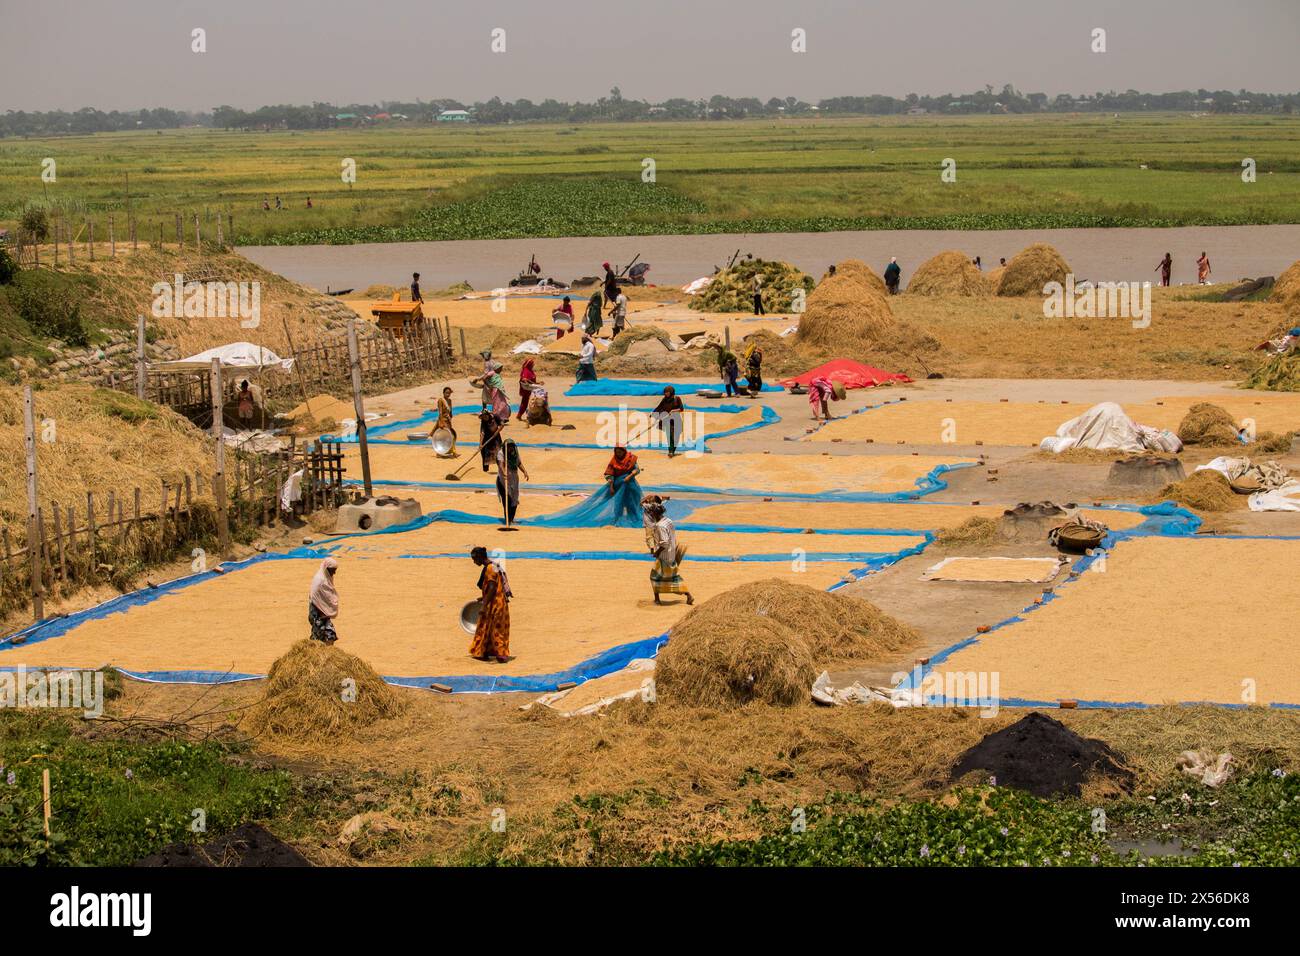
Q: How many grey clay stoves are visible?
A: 3